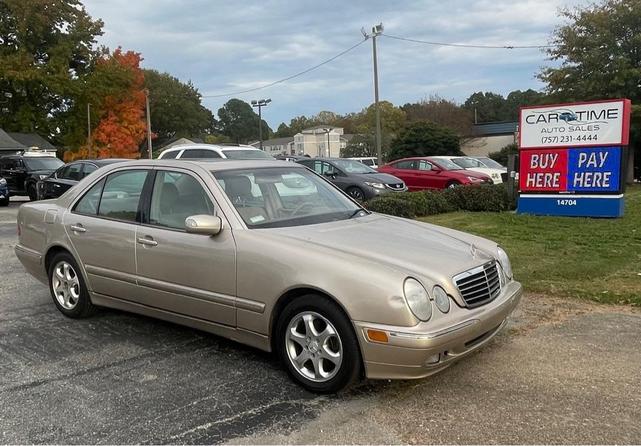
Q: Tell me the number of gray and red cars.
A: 2